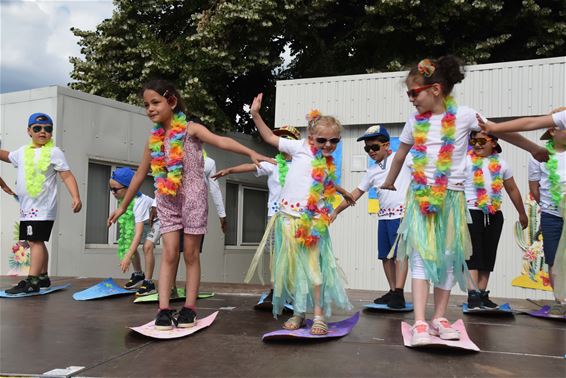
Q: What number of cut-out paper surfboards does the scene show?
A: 10